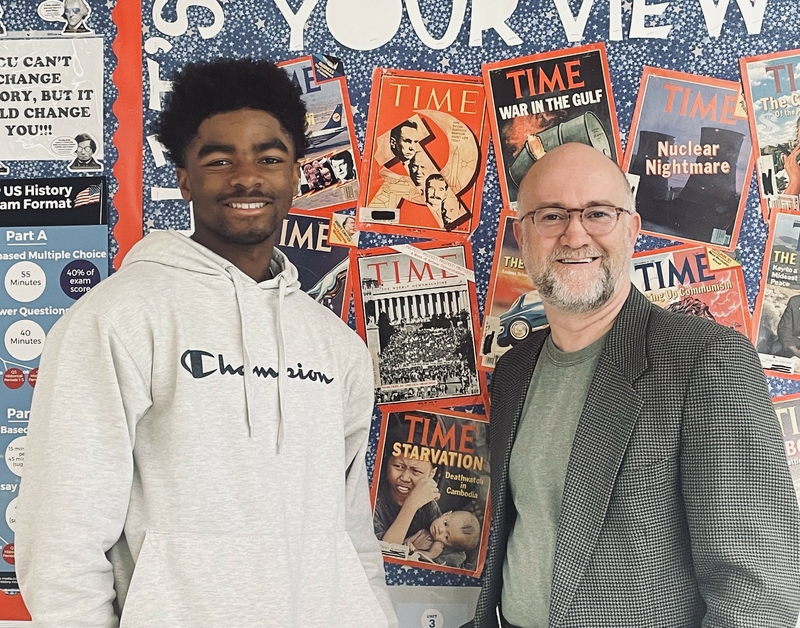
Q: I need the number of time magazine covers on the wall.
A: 12